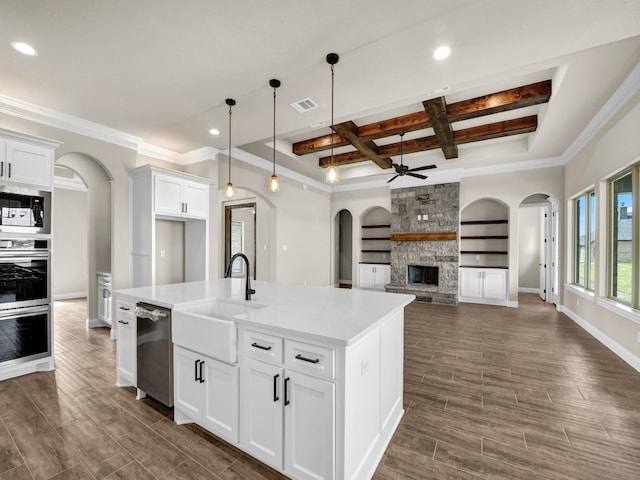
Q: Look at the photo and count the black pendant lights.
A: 3